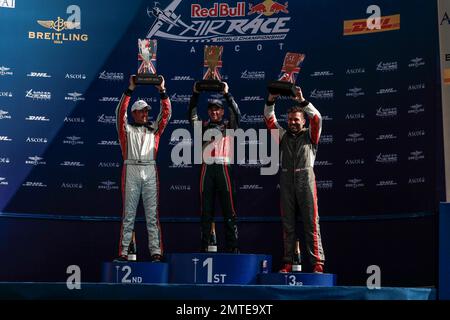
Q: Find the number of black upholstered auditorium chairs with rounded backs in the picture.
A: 0